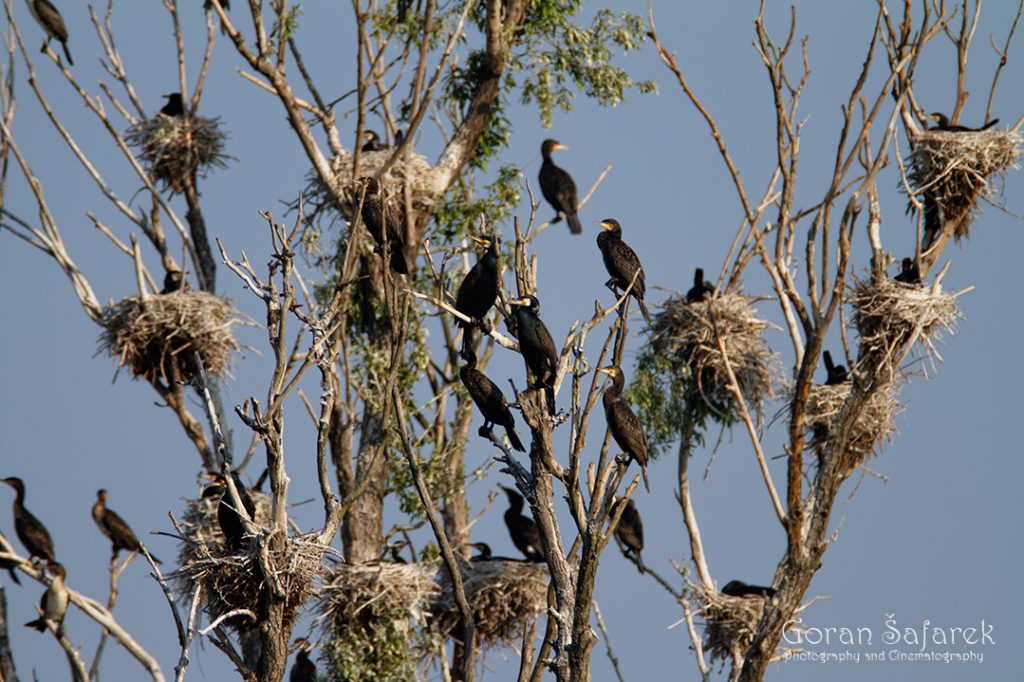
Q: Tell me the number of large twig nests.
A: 12